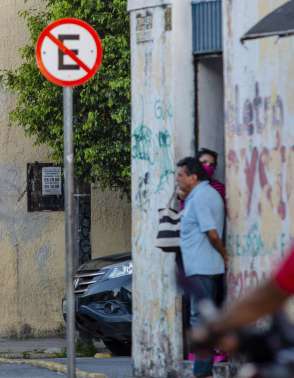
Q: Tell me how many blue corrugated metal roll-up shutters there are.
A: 1